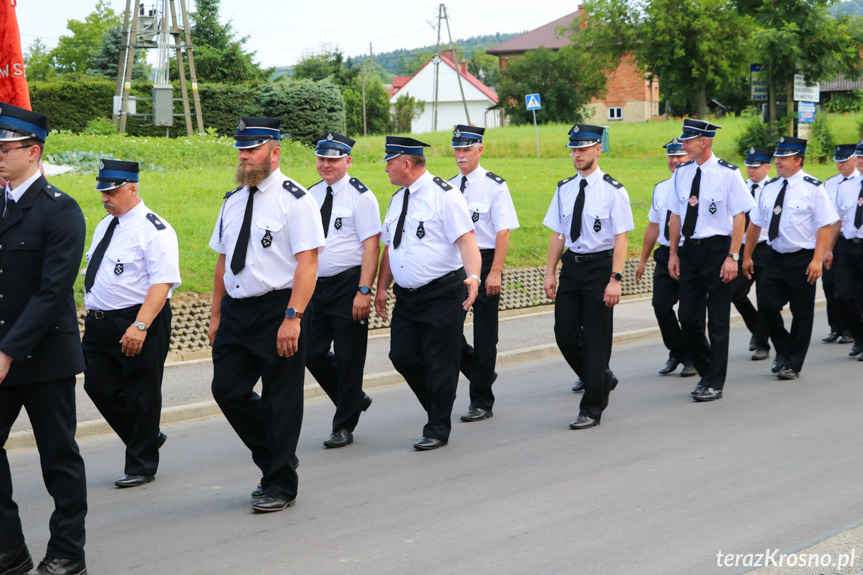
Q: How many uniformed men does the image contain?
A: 13